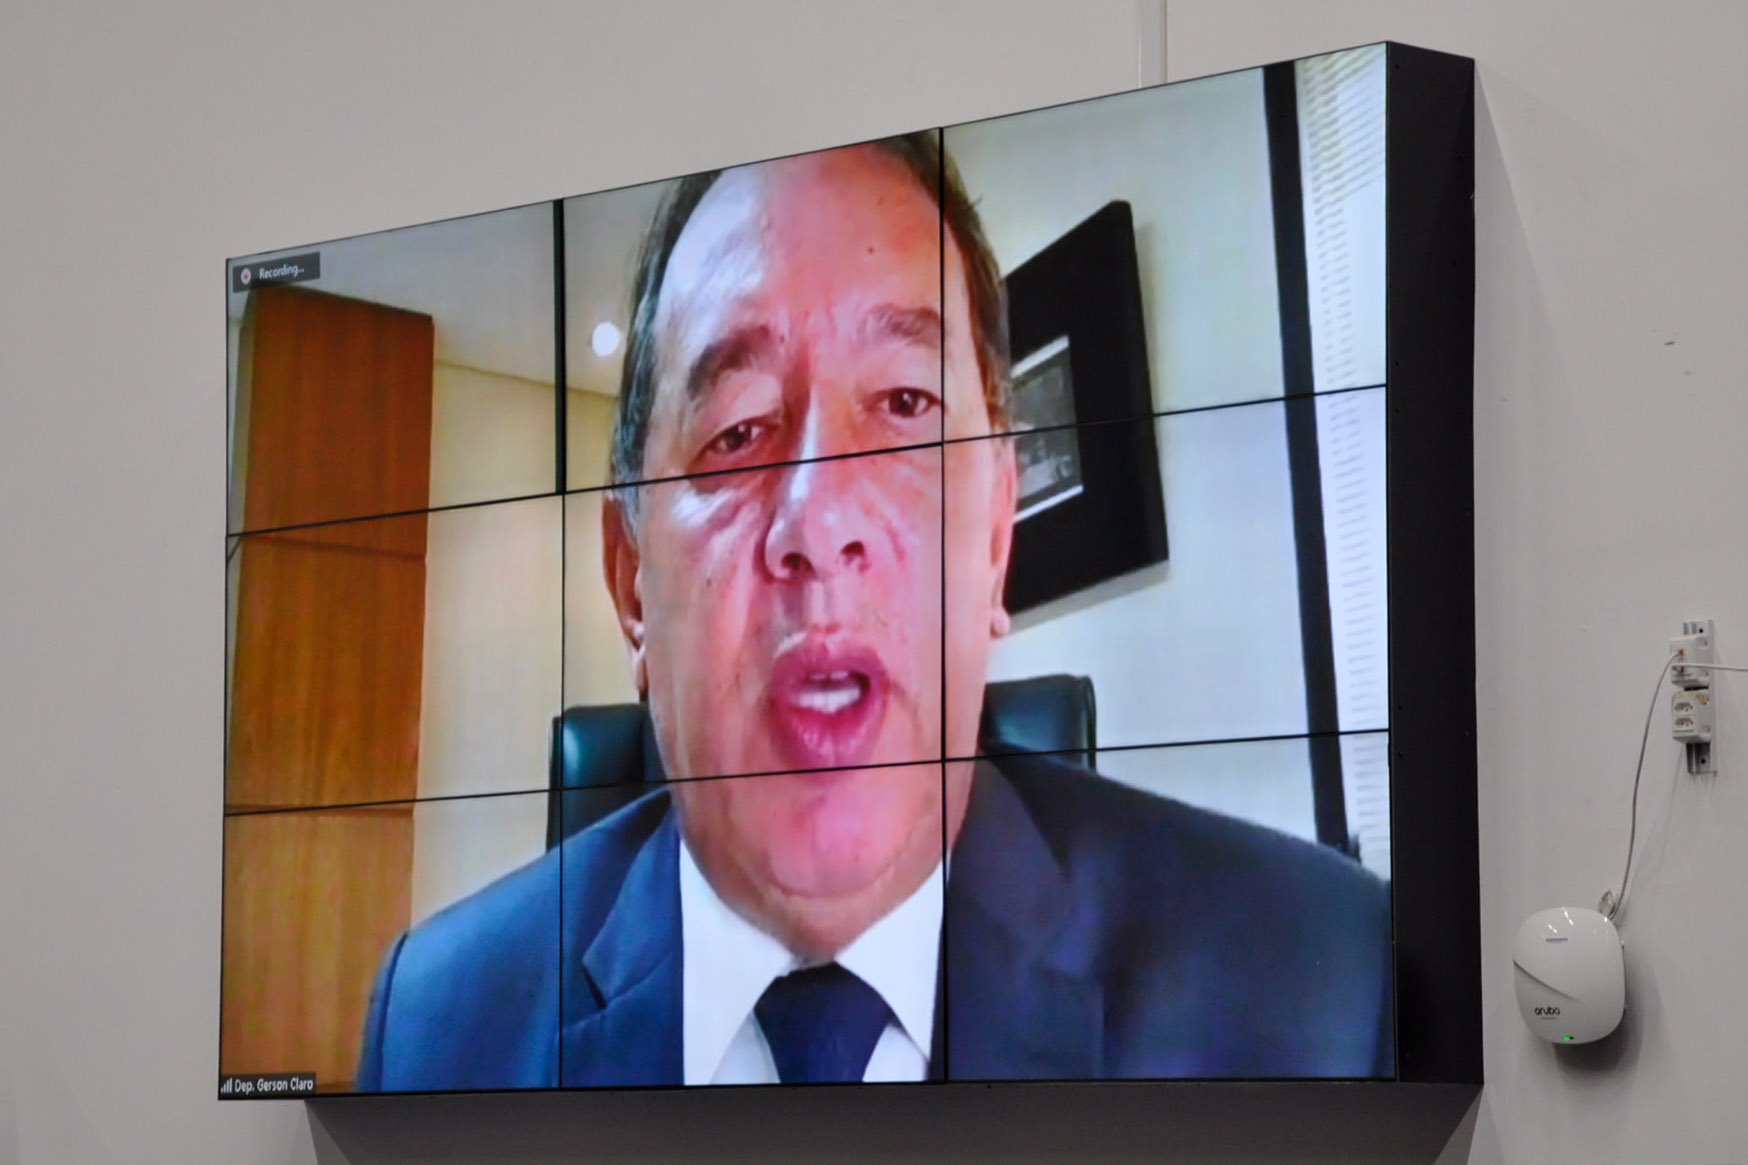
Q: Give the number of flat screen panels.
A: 9